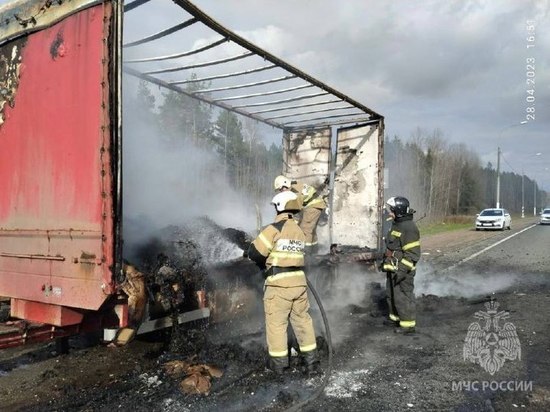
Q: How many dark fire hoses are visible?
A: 1